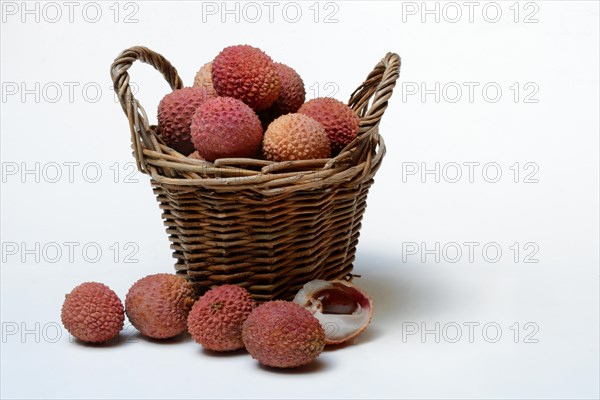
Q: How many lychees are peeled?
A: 1